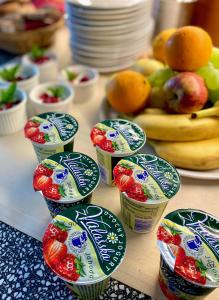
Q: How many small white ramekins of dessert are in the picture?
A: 5